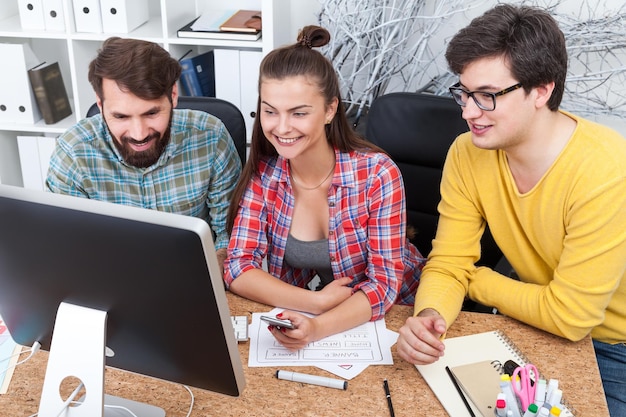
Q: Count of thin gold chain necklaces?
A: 1